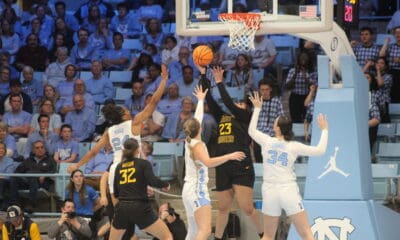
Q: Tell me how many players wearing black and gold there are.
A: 2